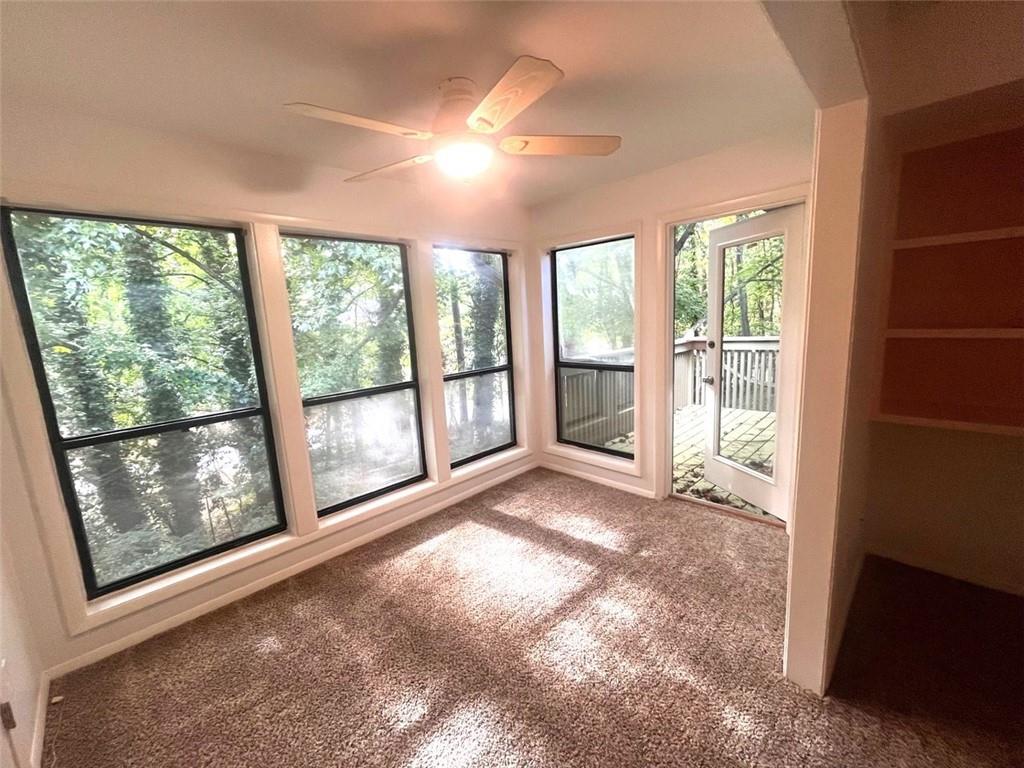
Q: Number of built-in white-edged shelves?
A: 3